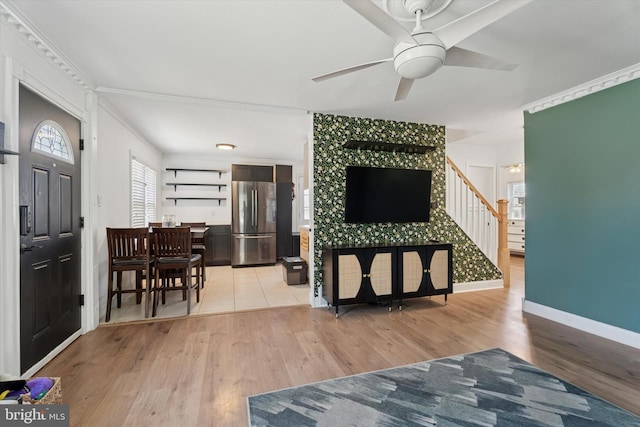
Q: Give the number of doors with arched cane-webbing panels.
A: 4